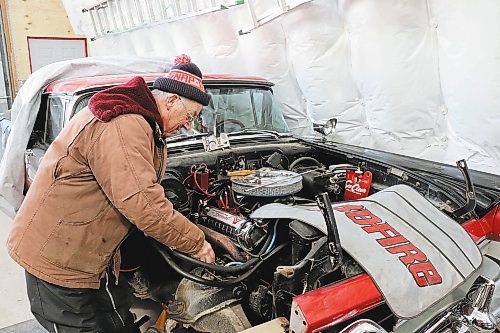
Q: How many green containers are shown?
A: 0